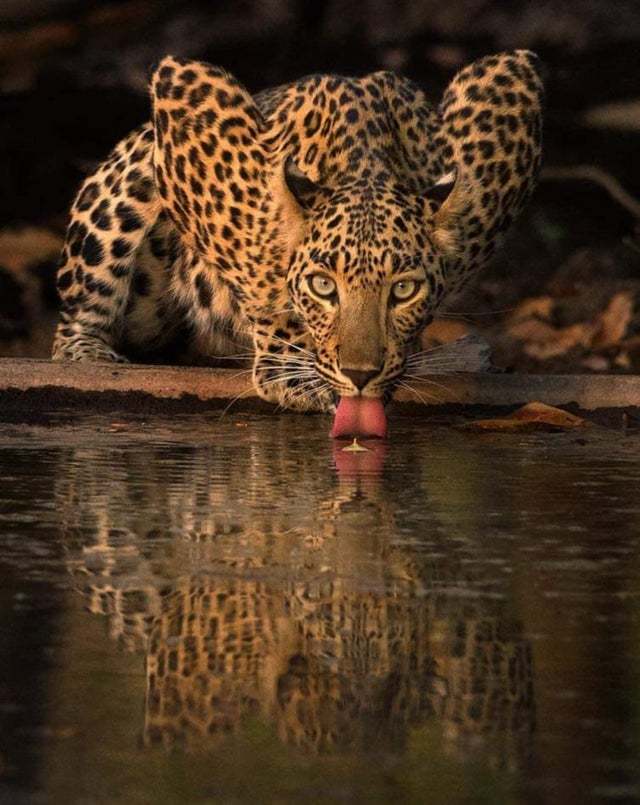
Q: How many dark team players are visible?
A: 0